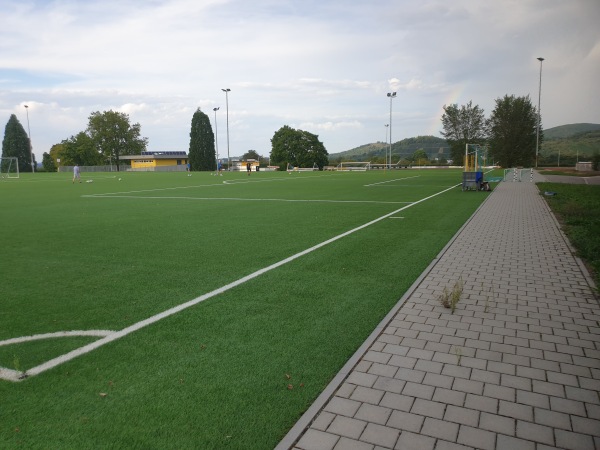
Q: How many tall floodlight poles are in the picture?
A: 6